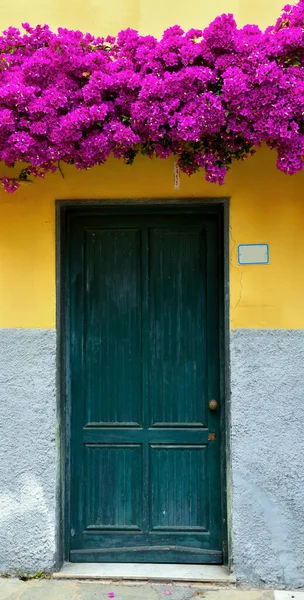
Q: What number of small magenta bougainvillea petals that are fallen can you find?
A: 2